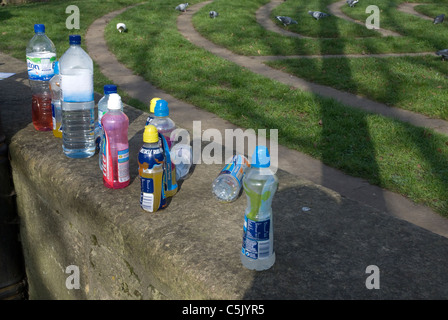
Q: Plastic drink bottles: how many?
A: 11